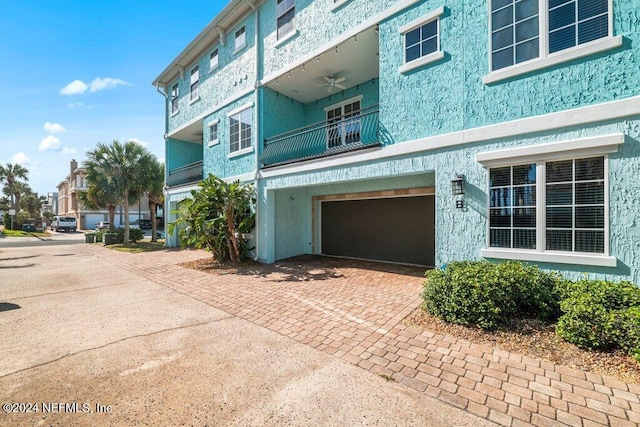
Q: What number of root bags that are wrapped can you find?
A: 0